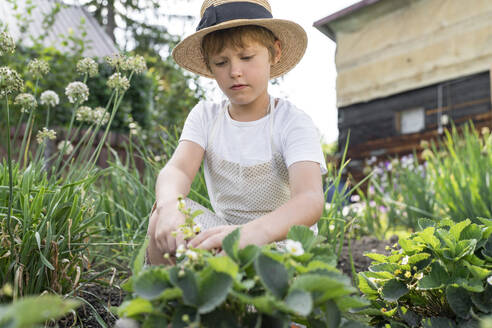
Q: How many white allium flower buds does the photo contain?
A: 14